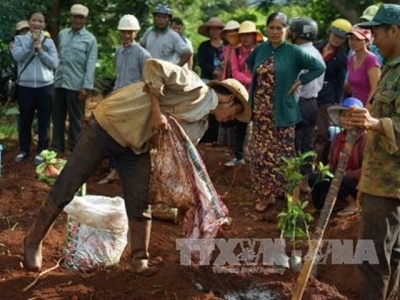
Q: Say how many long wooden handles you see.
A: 1